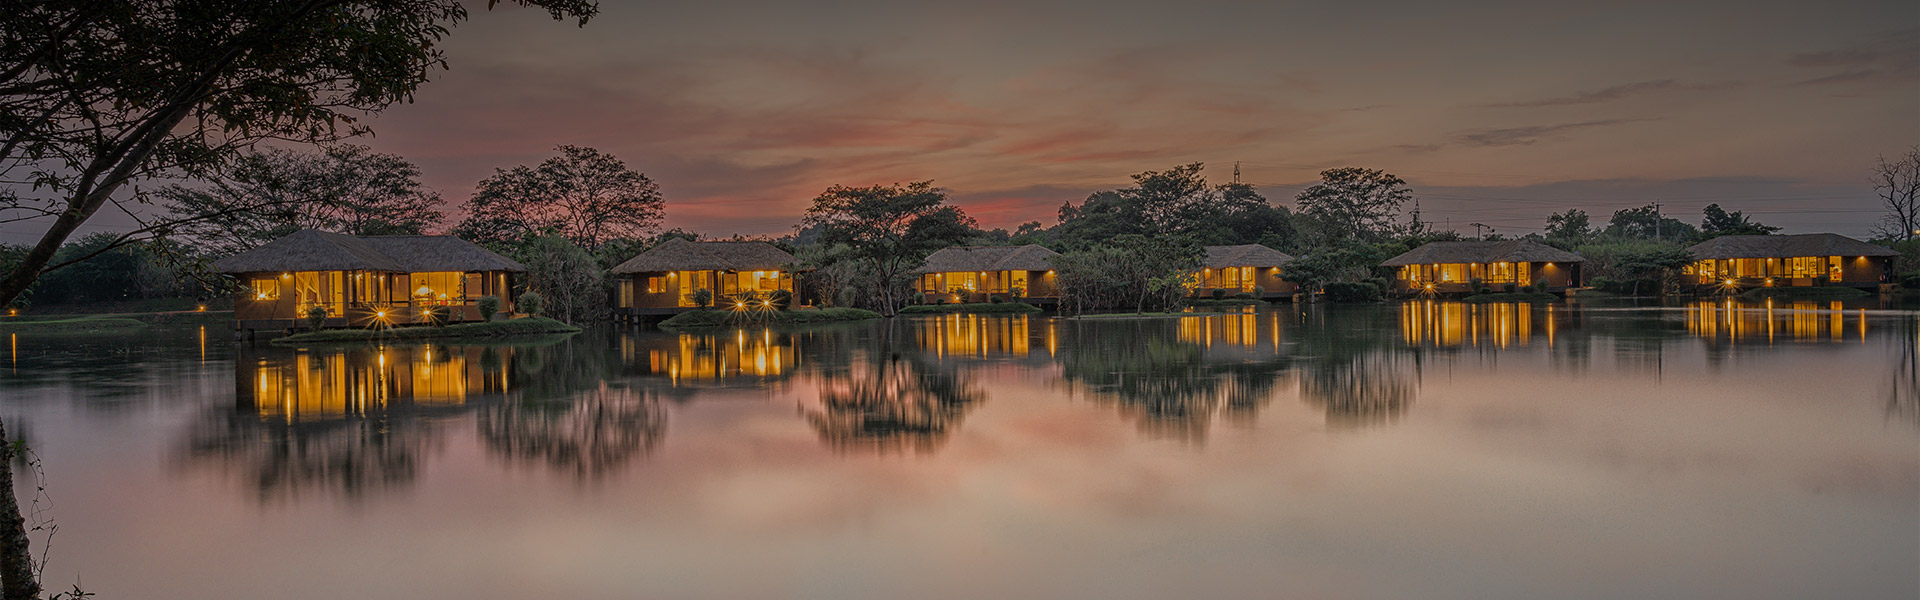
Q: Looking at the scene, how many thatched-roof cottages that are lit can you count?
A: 6